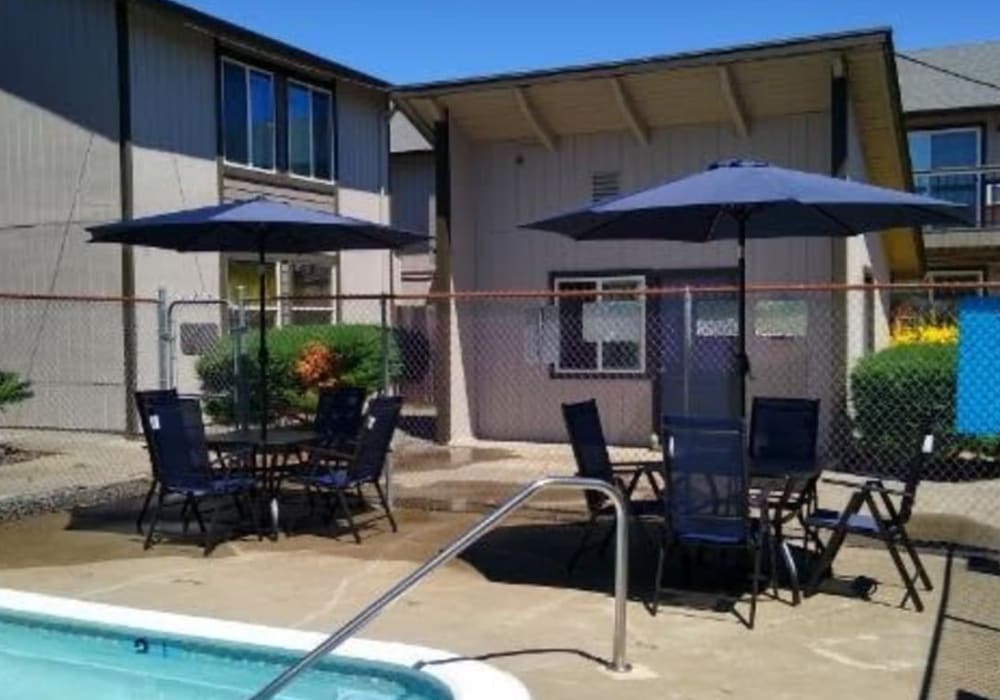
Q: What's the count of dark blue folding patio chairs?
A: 8